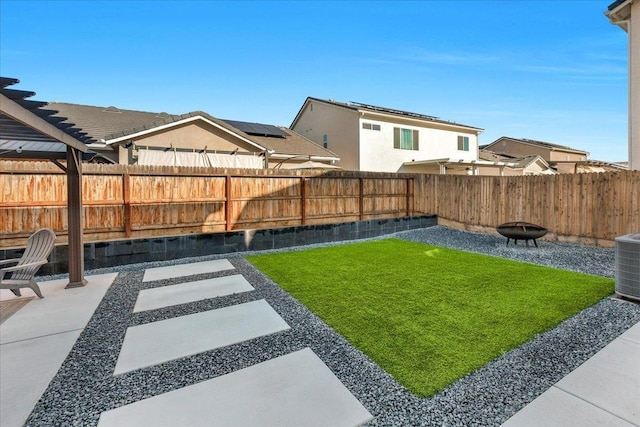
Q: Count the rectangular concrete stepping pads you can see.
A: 4